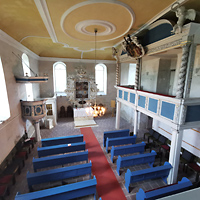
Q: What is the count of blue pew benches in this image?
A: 11